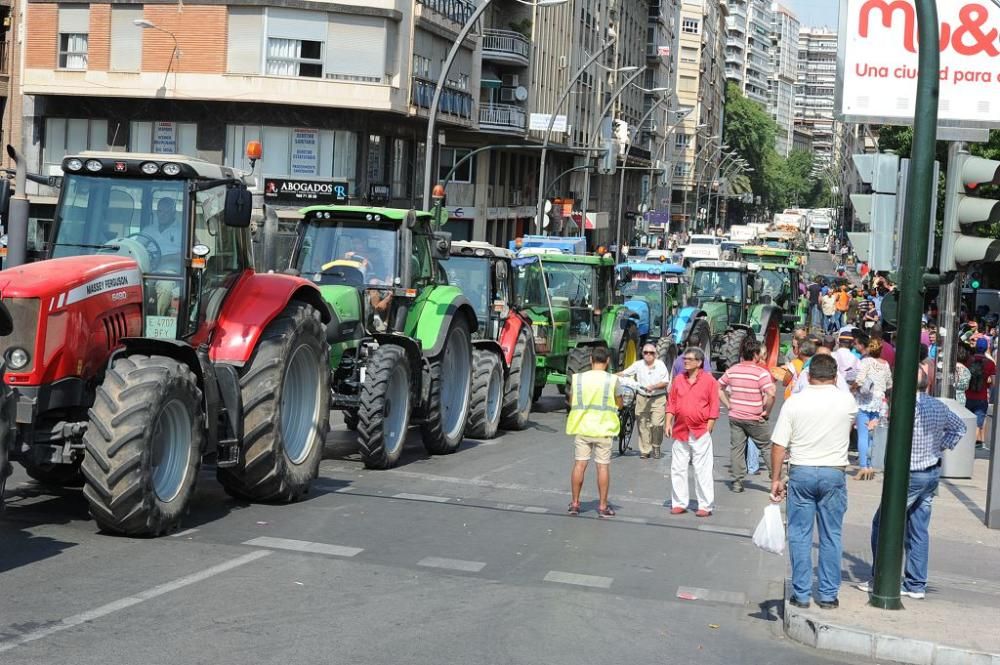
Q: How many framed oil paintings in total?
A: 0